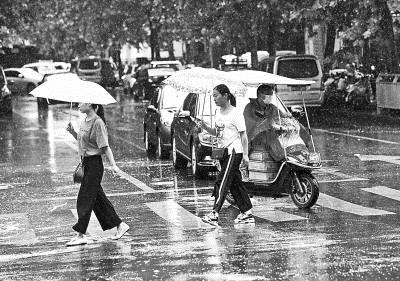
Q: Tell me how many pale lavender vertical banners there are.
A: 0